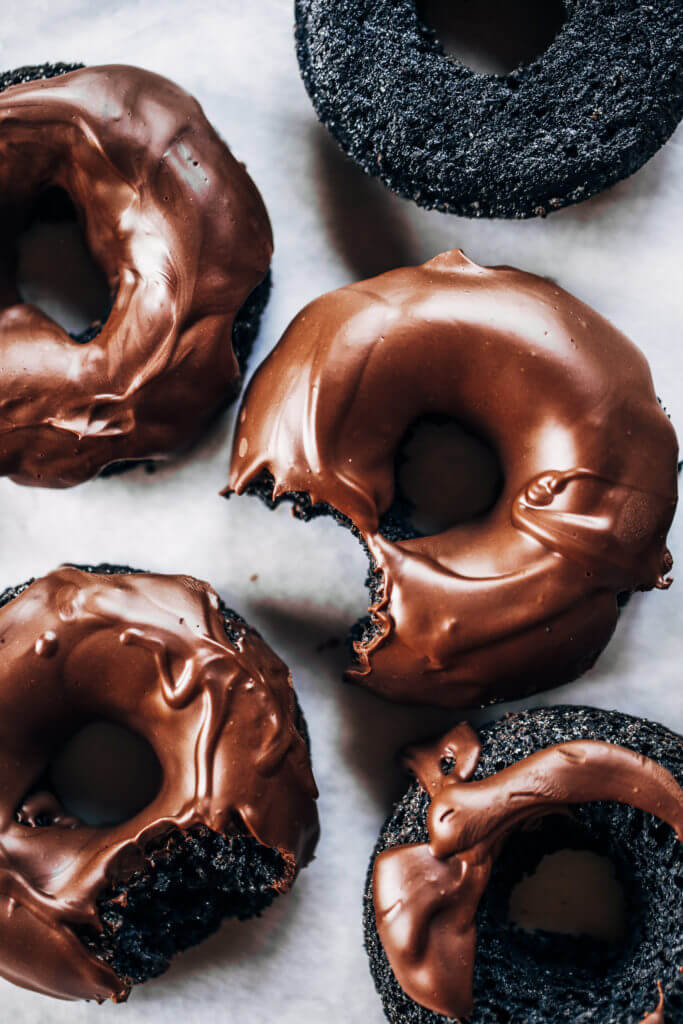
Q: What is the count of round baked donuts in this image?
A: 5